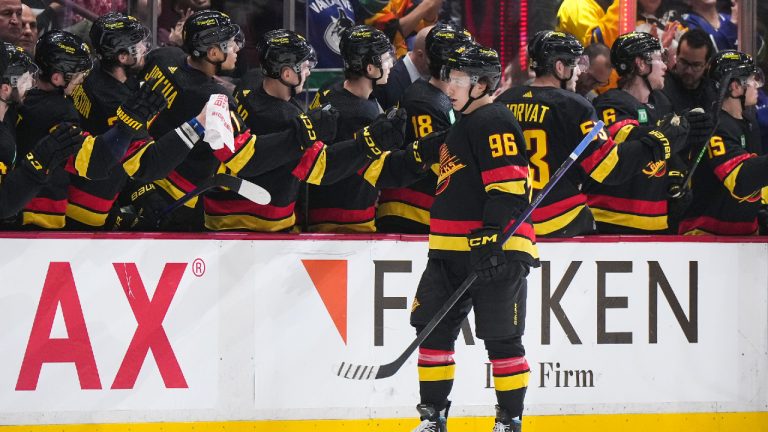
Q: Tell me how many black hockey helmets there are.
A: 11